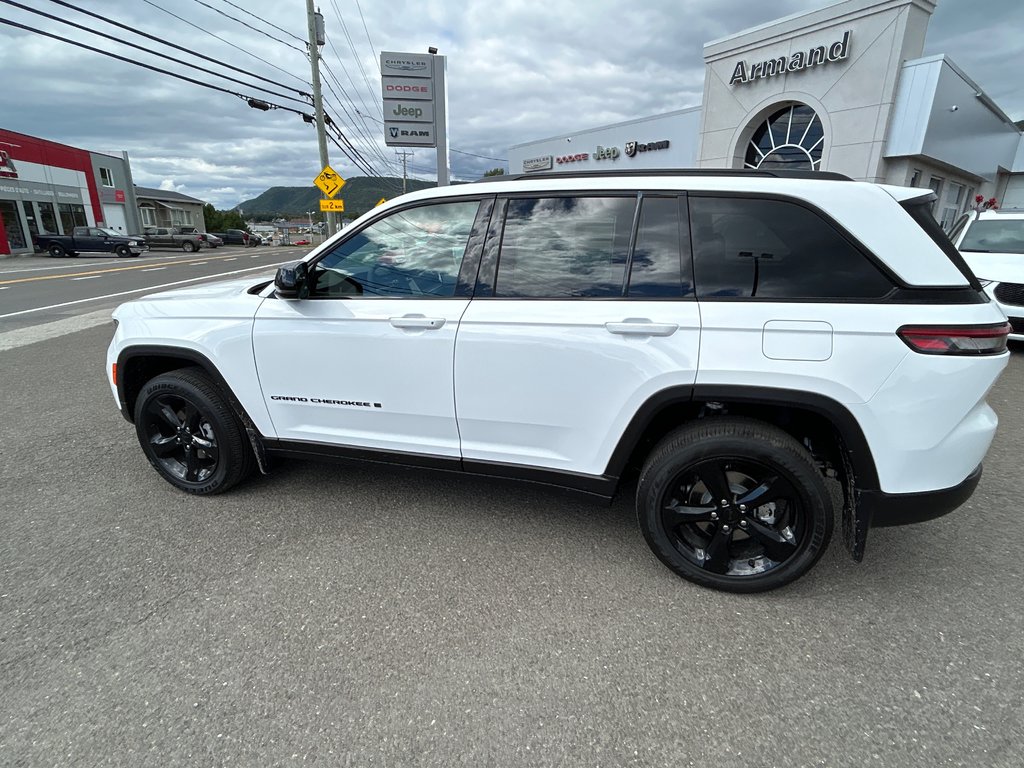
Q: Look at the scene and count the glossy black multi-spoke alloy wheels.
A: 2